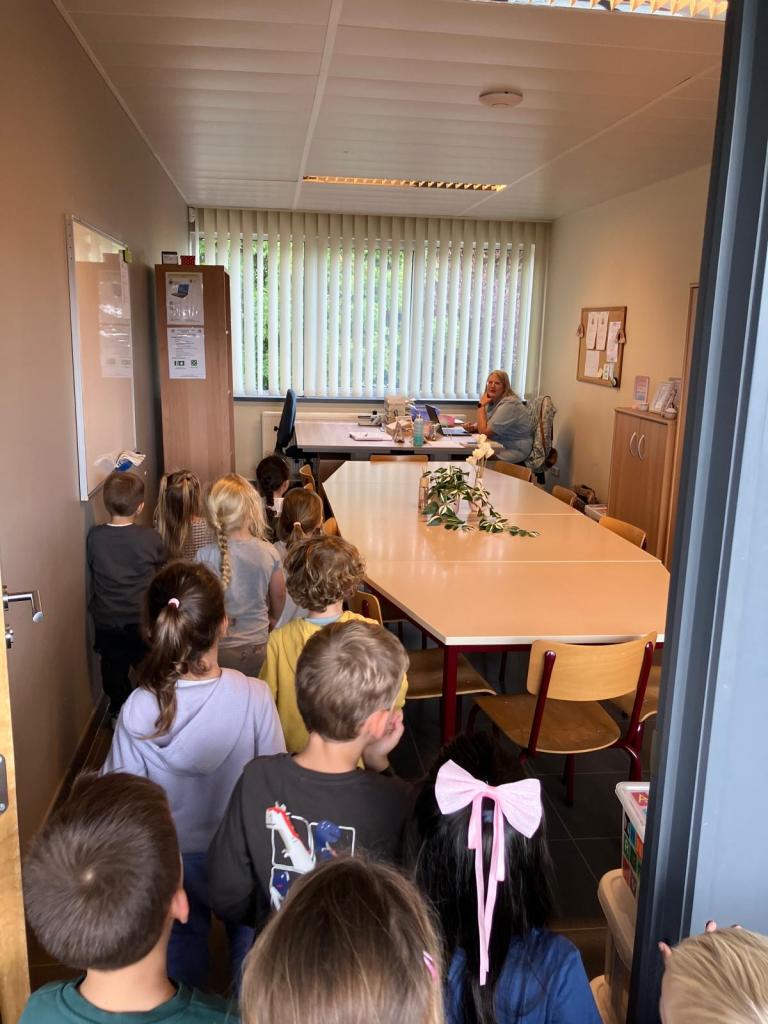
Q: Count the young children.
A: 12